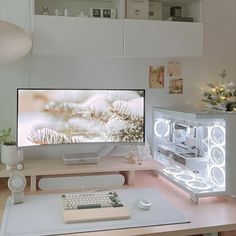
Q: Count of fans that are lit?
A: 7